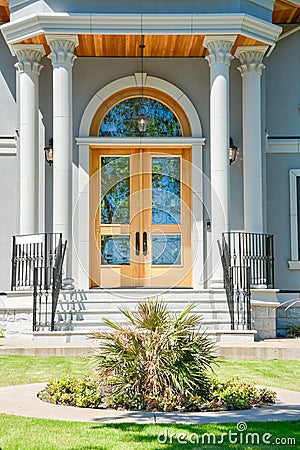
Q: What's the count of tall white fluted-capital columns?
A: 4